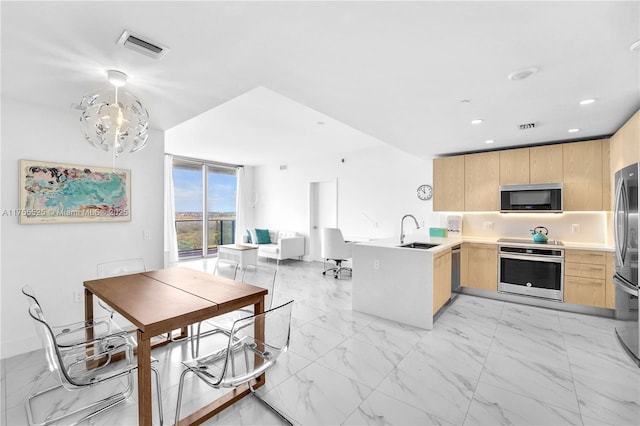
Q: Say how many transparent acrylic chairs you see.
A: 6